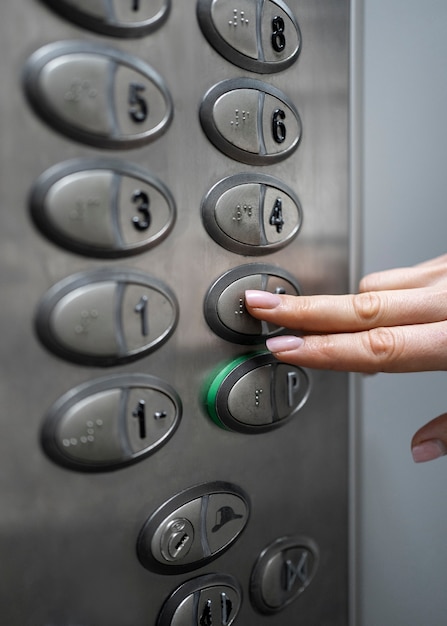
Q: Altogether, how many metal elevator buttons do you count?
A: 13